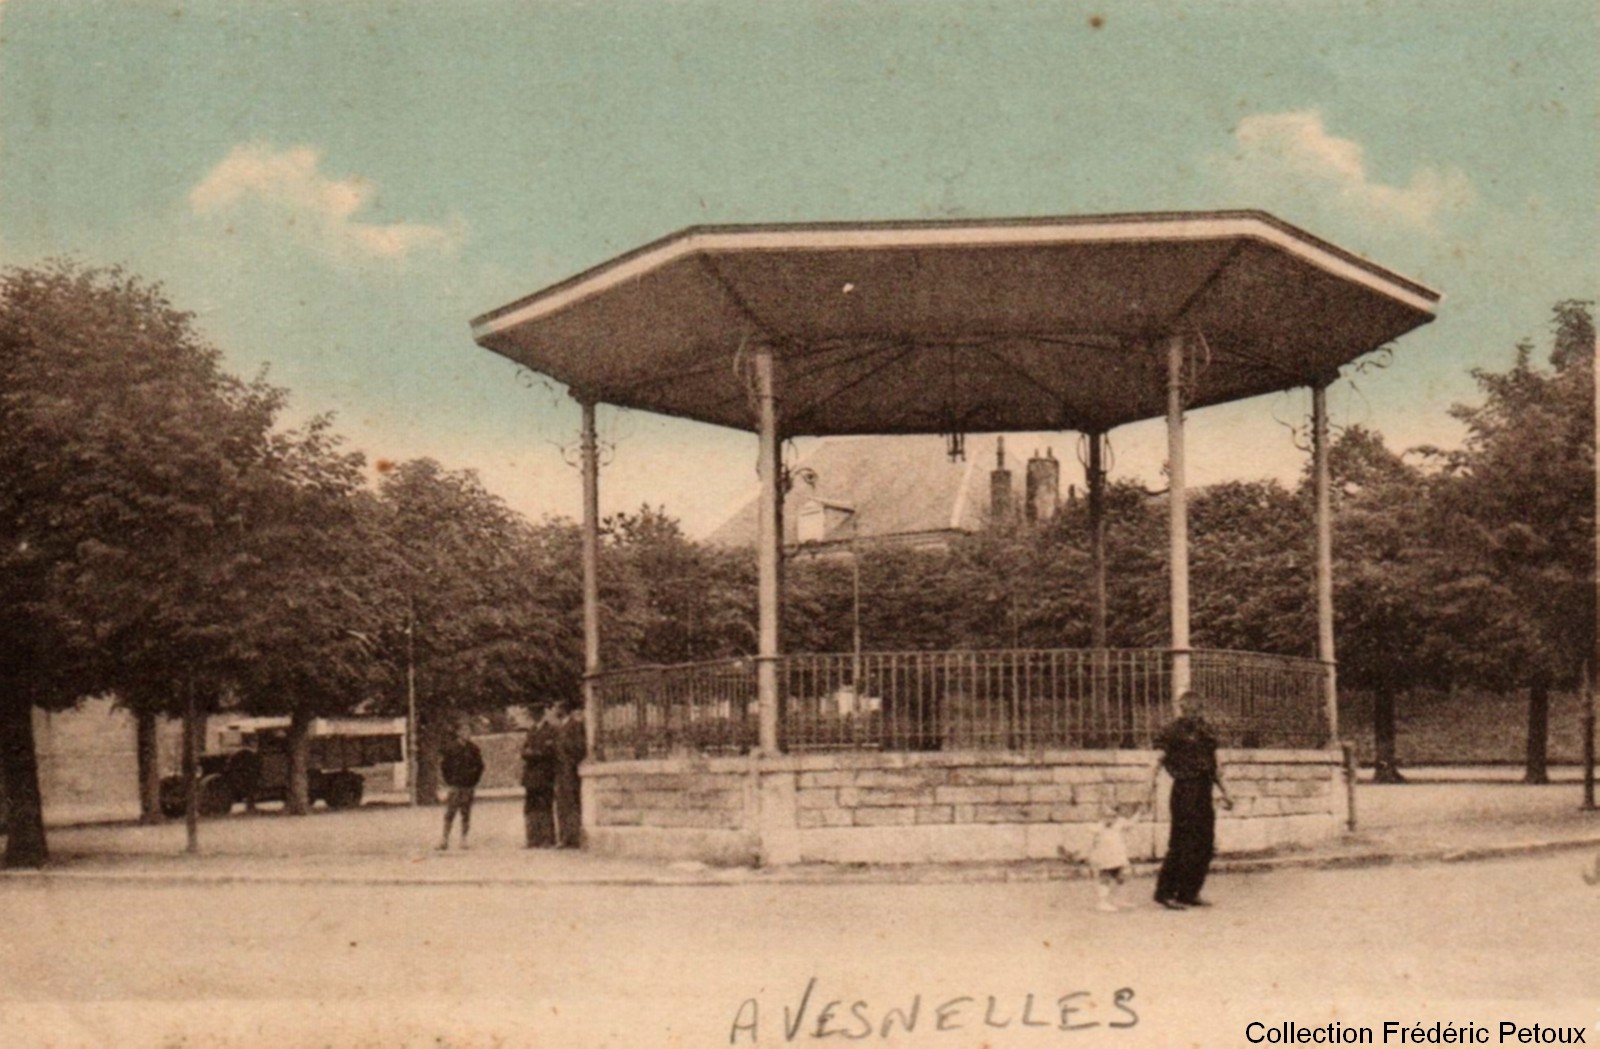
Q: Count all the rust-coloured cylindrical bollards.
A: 0